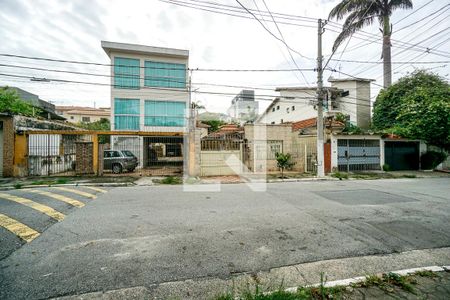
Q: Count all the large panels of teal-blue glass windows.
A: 4